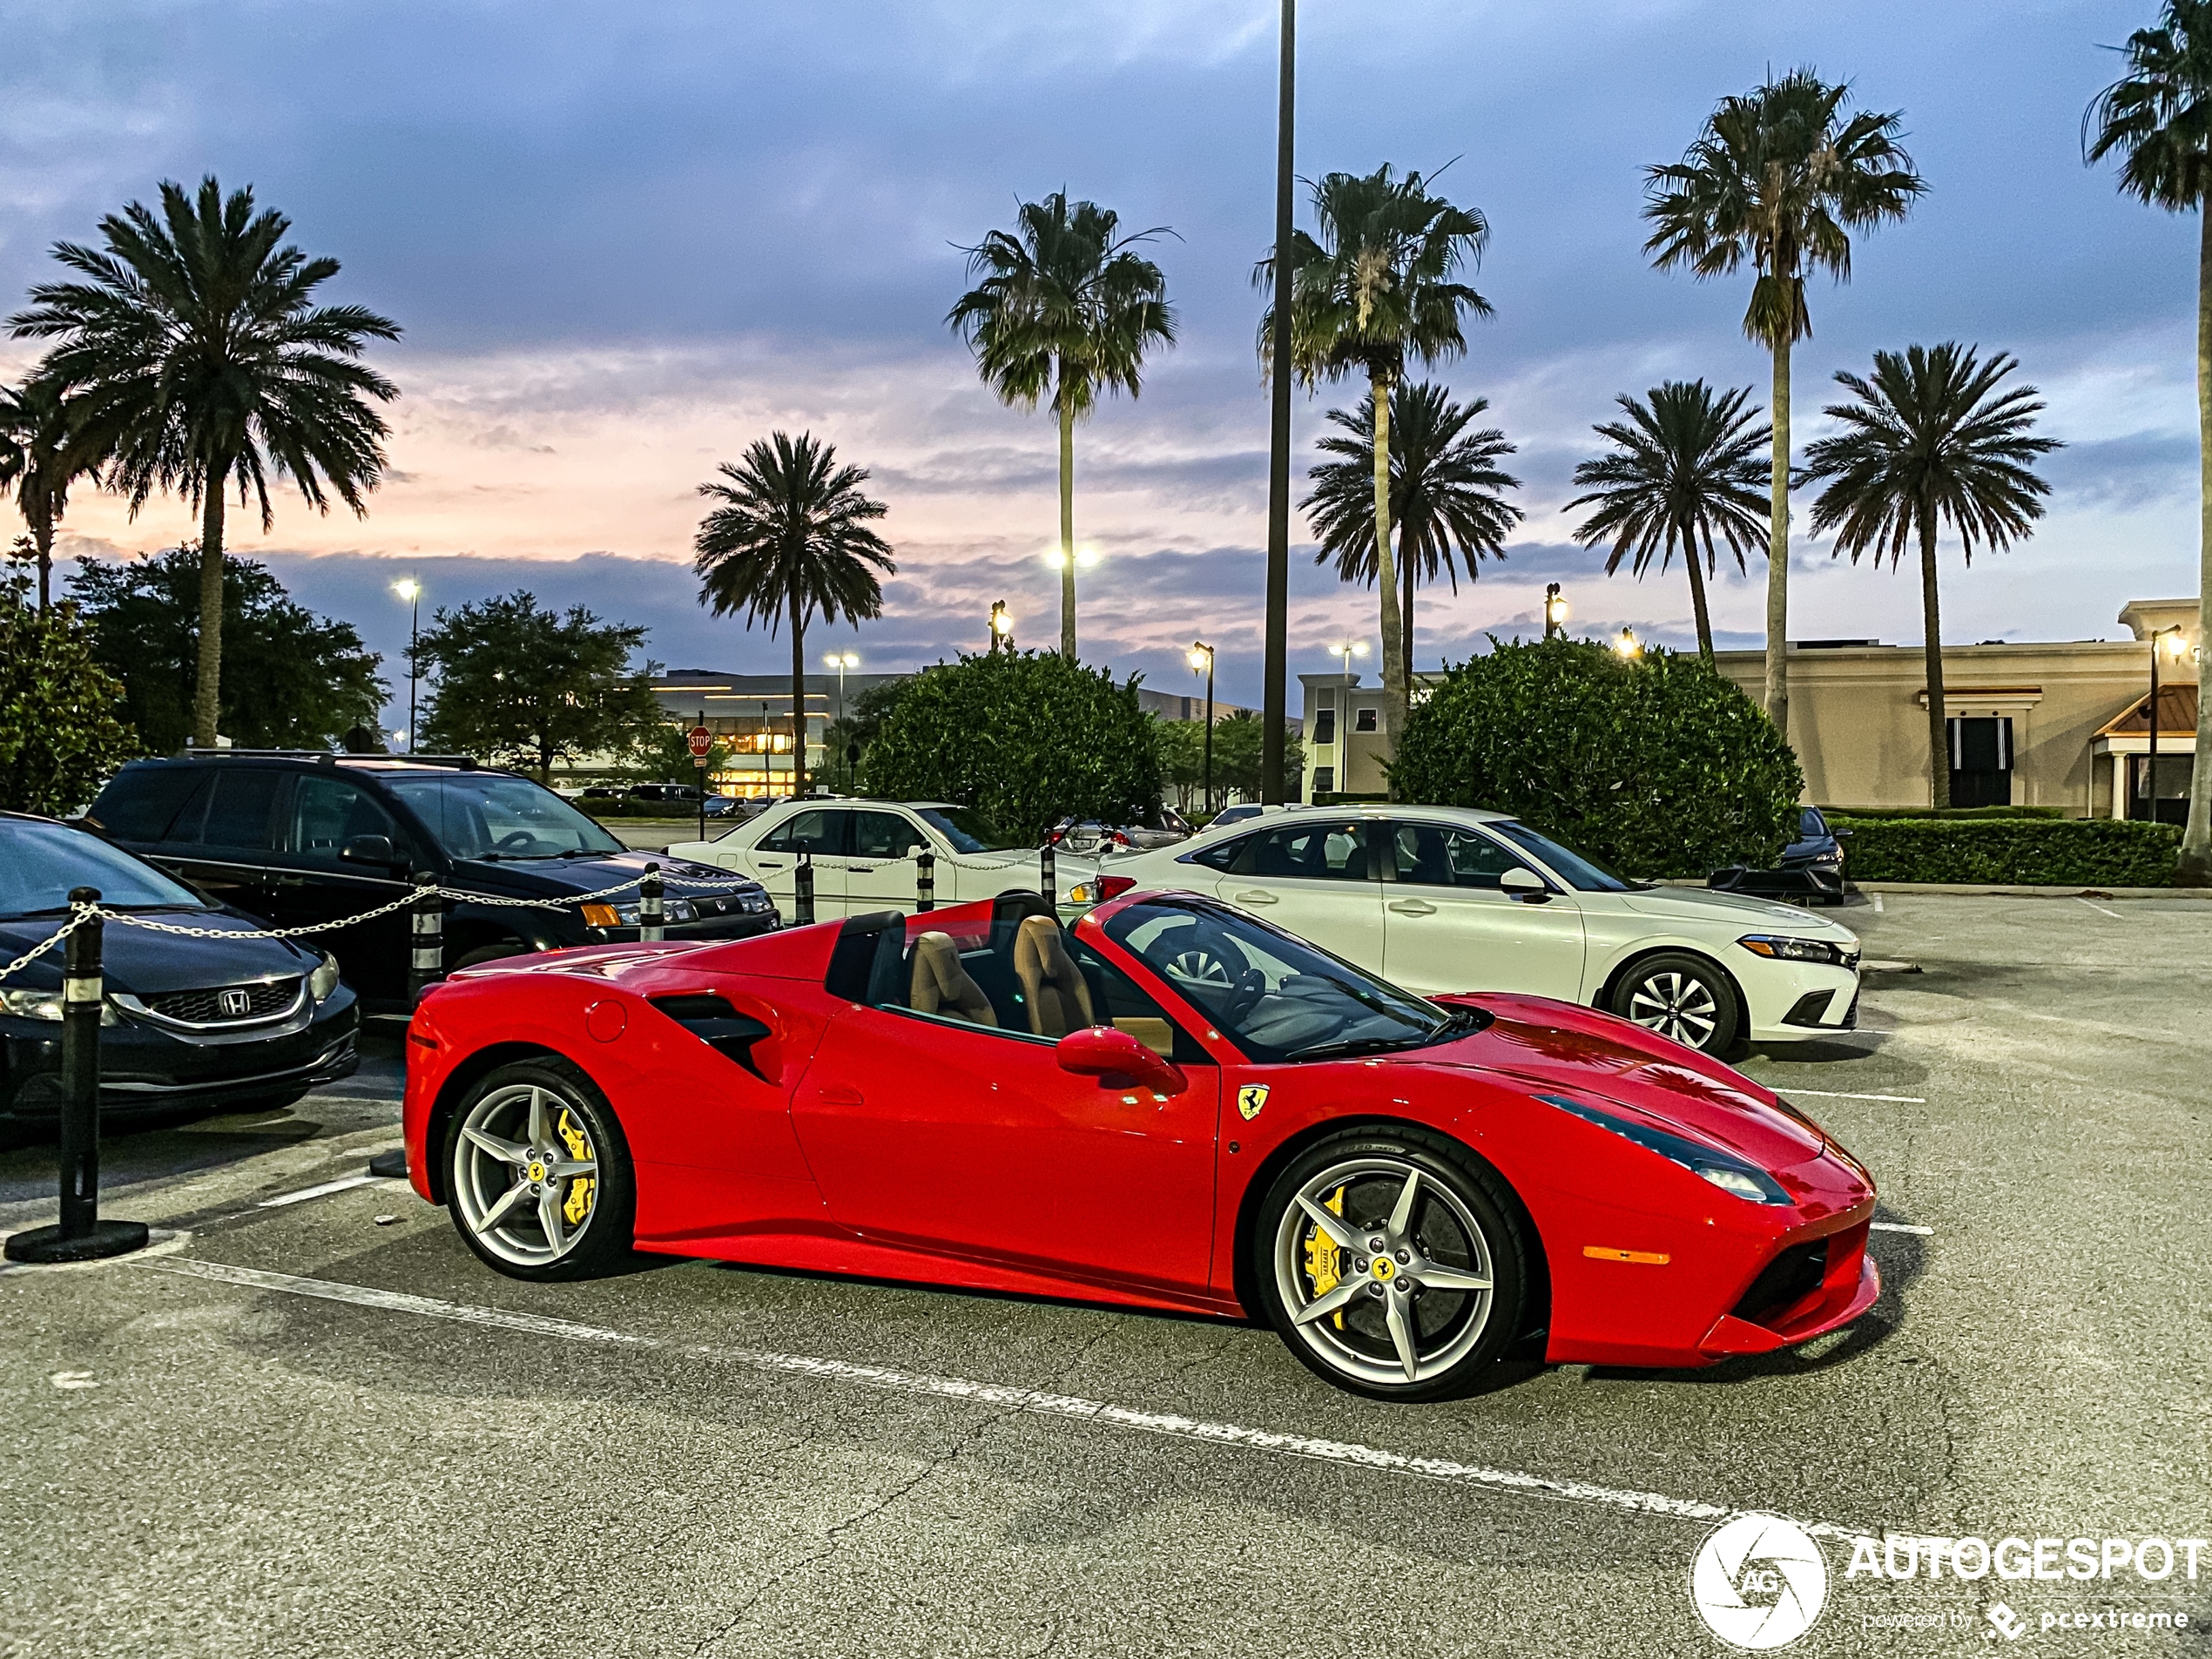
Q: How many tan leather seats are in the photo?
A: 2